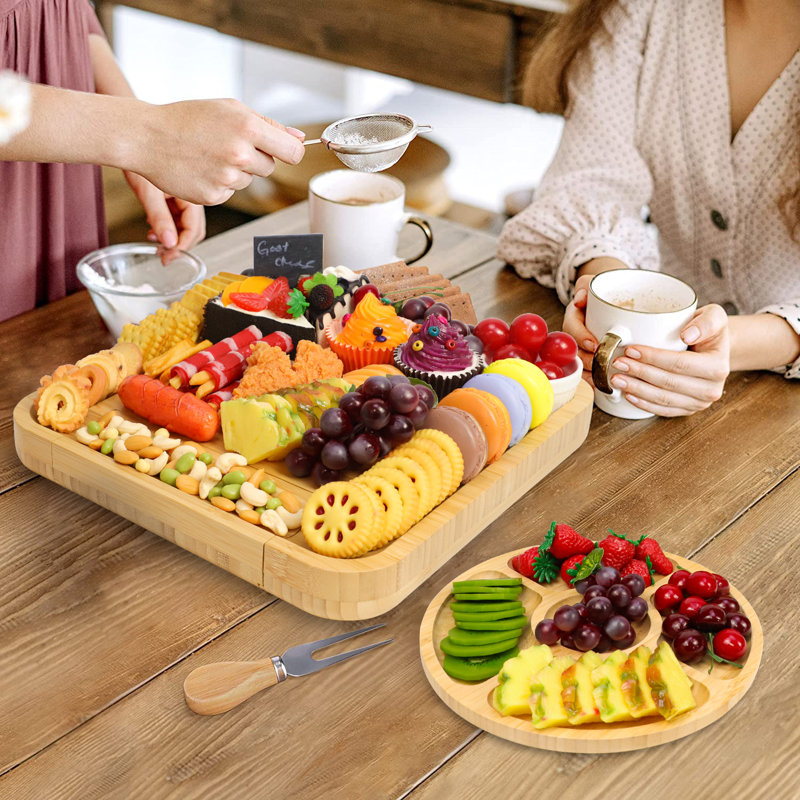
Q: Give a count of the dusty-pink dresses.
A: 1